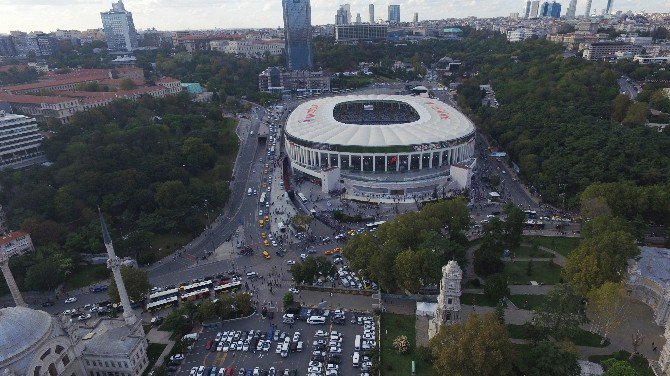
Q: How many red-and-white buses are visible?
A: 1